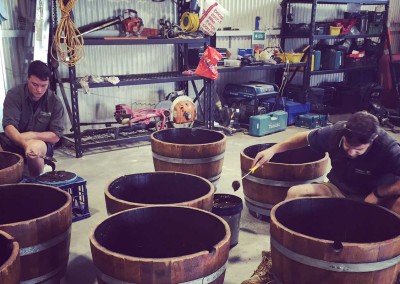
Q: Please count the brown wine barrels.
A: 8